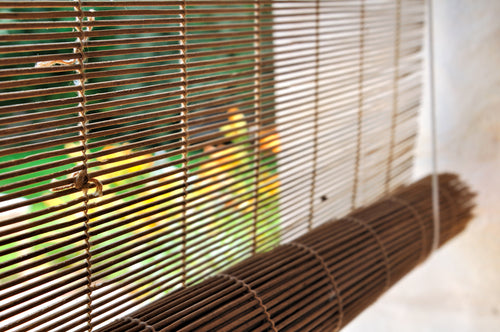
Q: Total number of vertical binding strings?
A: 6